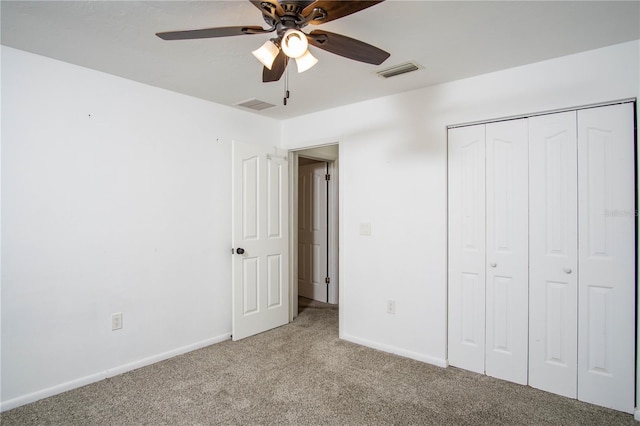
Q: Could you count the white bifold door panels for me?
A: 4